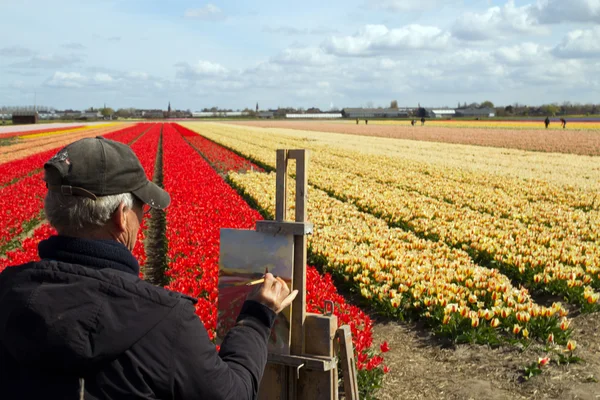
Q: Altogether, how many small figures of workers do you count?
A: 6